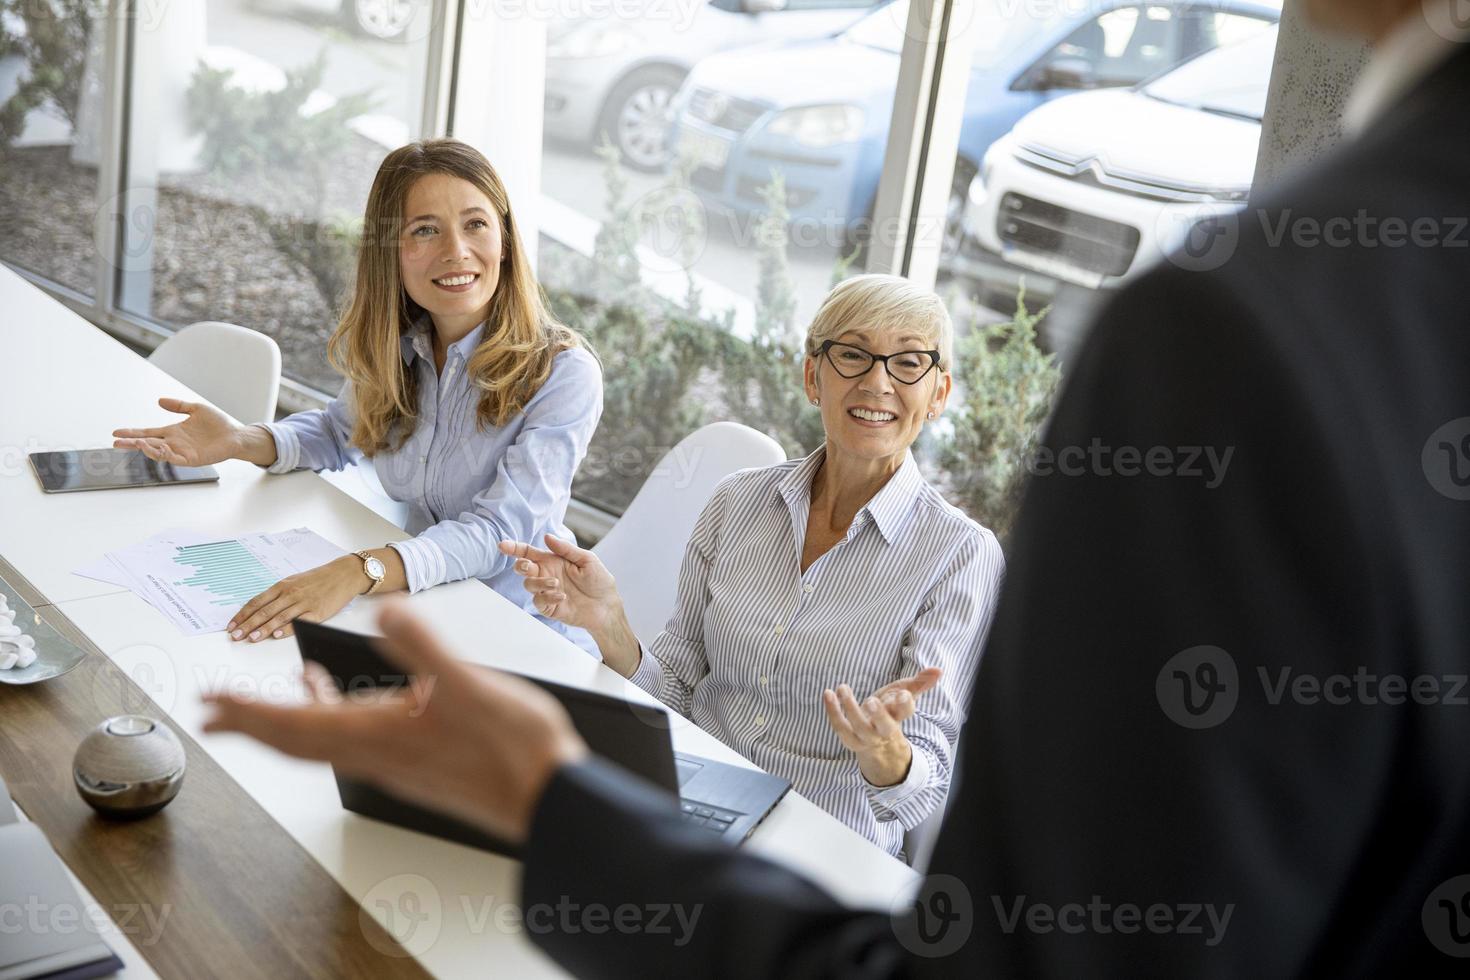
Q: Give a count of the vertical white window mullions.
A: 3